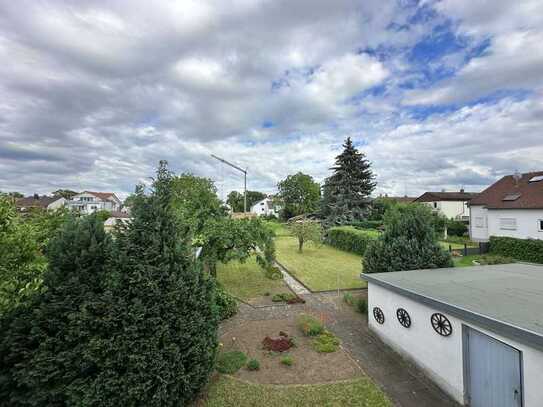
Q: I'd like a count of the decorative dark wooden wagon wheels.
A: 3